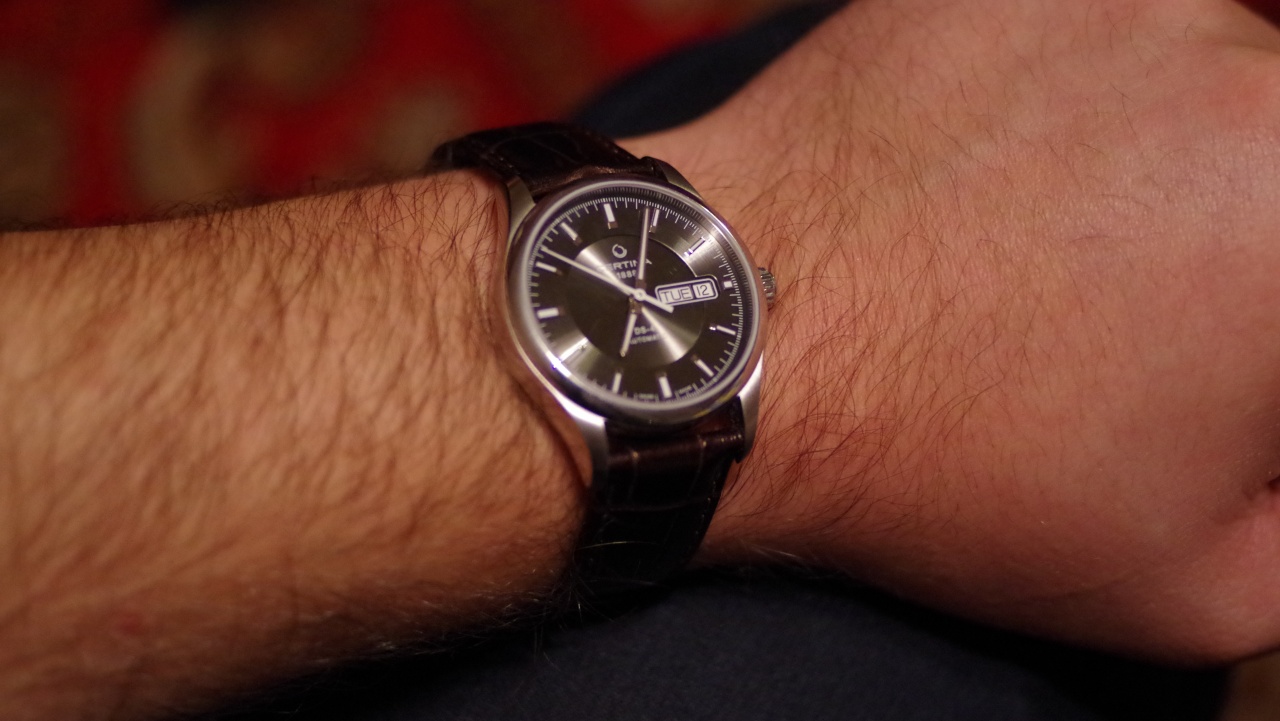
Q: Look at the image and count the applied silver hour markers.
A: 12